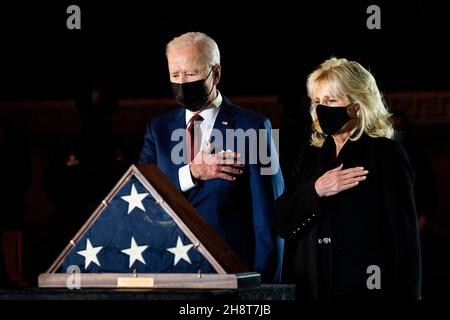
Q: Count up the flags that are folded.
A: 1